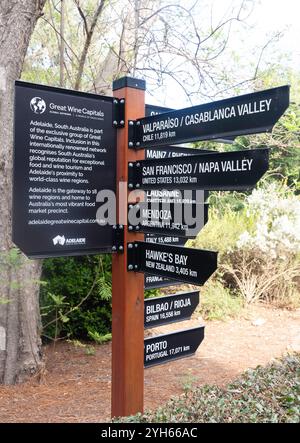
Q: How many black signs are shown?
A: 12